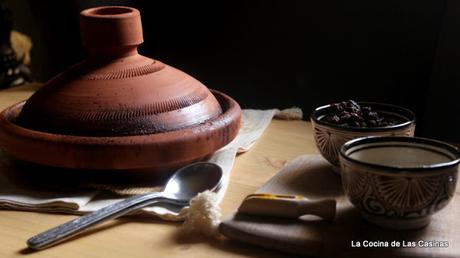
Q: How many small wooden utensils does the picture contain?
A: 1